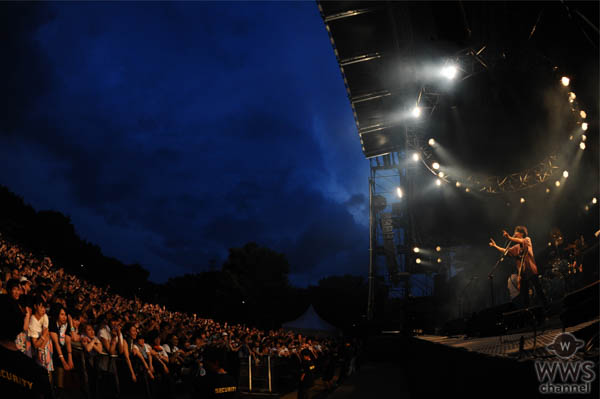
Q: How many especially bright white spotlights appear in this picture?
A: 2